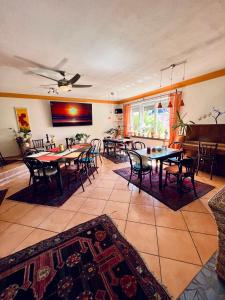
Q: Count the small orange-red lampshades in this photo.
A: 3